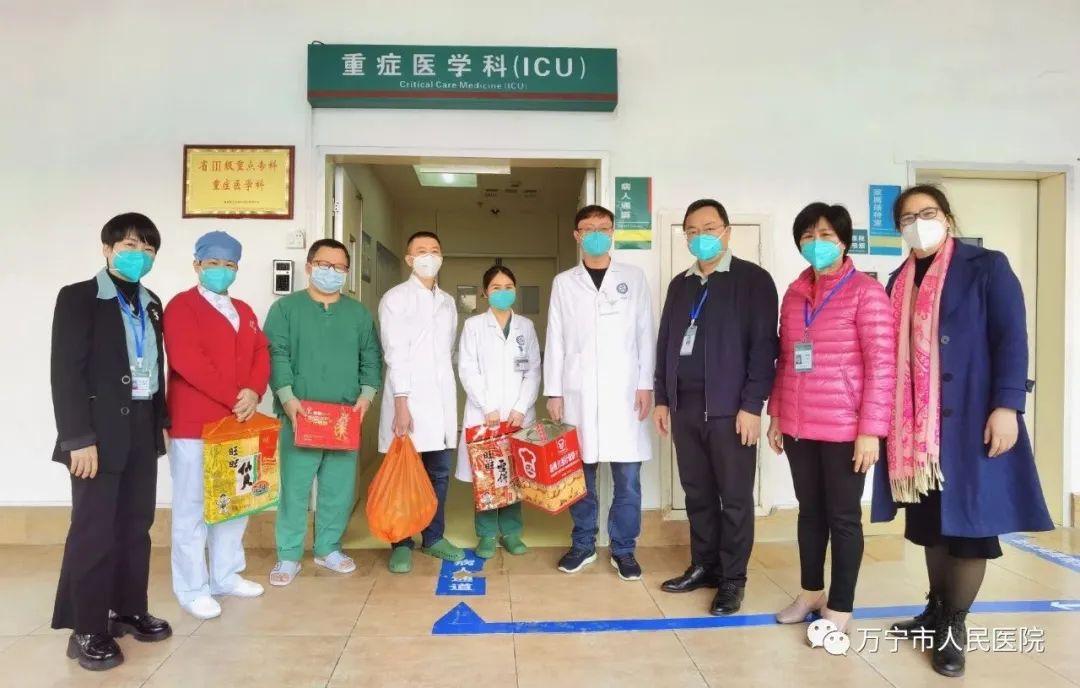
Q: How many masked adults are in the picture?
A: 9